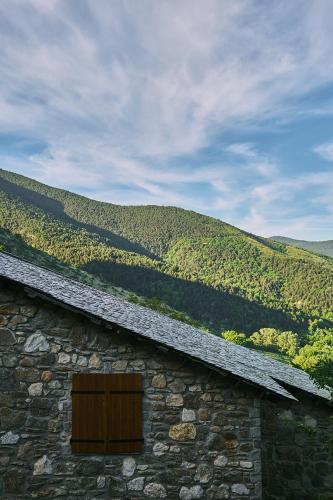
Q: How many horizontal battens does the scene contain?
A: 4